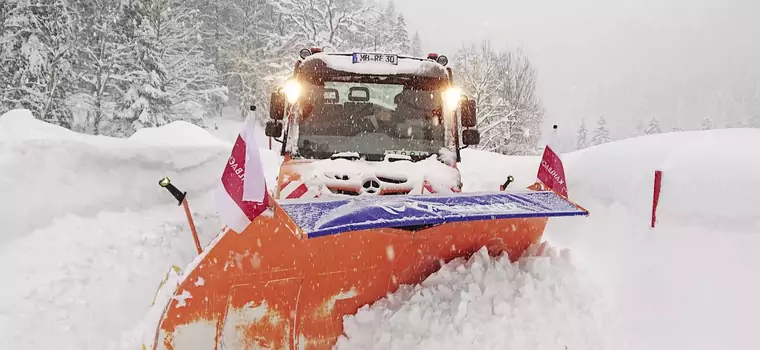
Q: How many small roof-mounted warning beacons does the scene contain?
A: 2